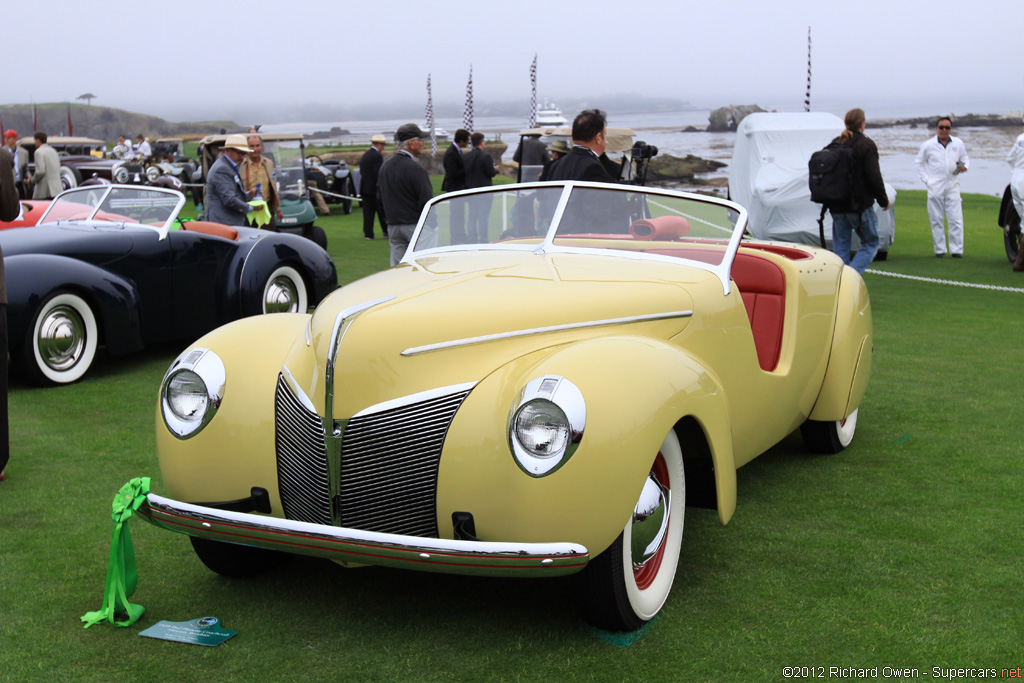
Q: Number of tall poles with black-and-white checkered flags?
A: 4